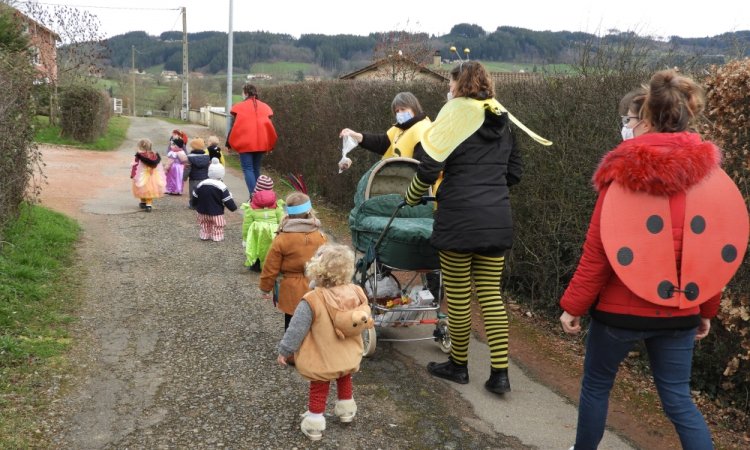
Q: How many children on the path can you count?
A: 9